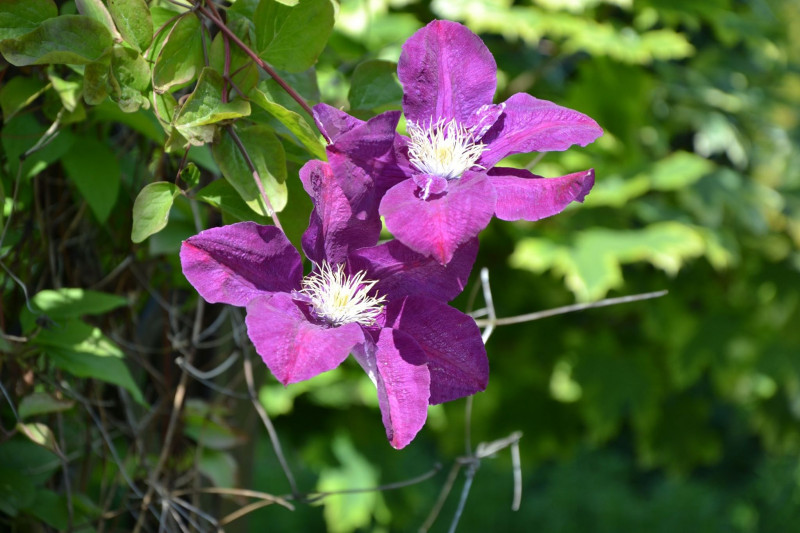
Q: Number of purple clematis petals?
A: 12